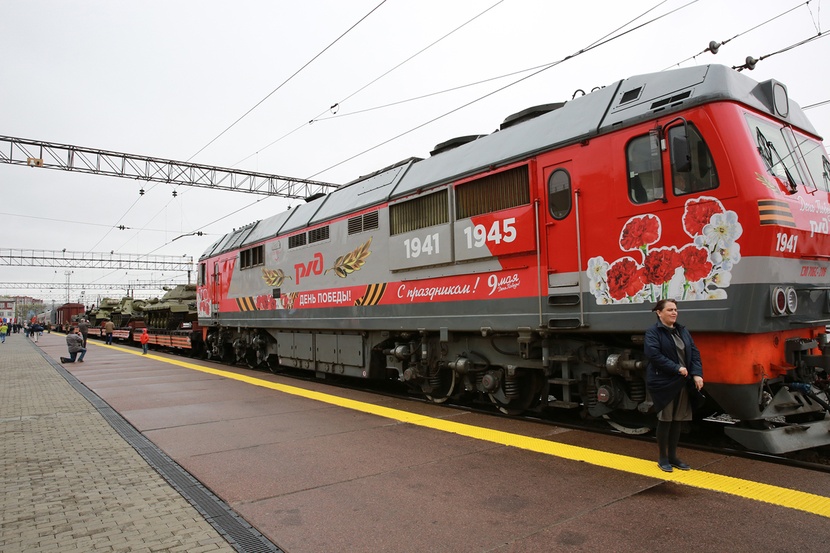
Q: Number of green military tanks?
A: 3